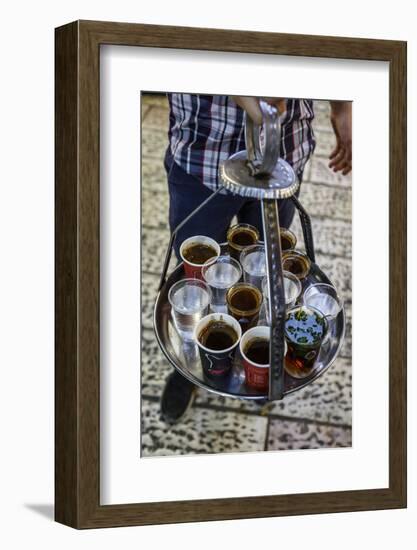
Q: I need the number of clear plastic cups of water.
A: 5